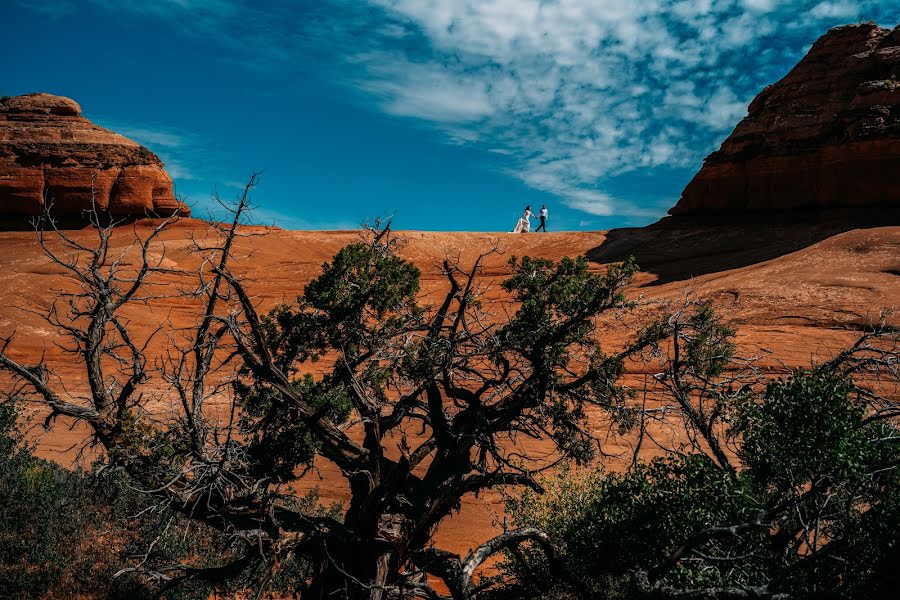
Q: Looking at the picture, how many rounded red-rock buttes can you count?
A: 2